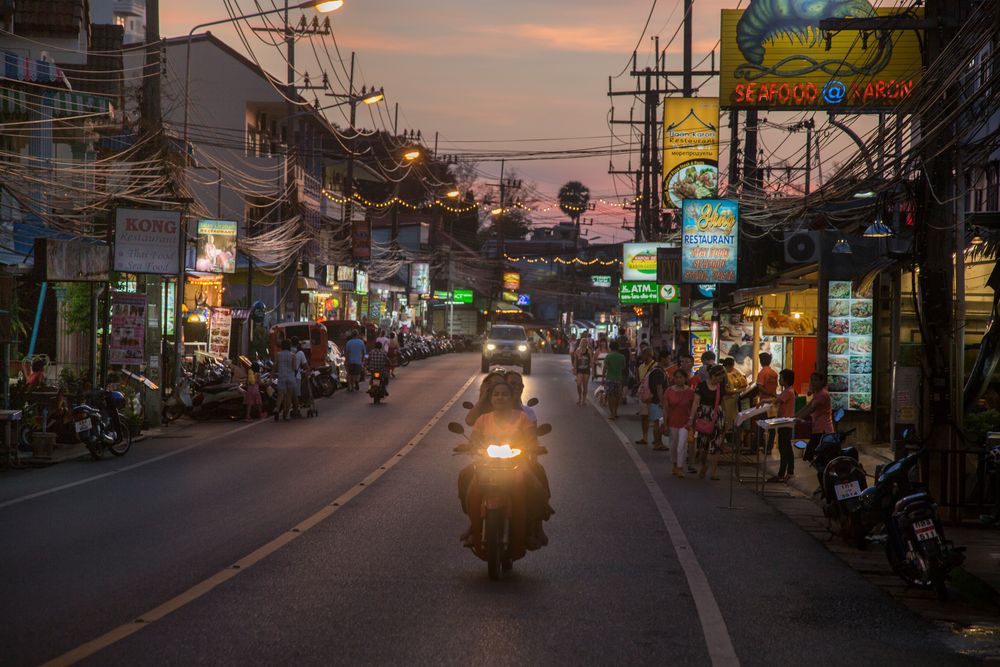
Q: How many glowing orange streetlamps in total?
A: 5